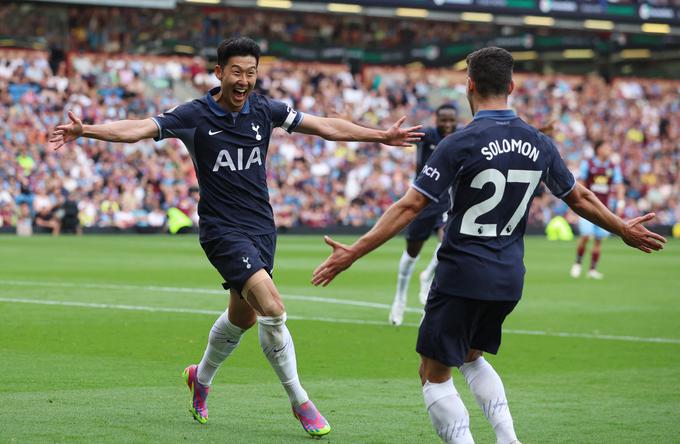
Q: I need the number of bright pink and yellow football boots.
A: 2